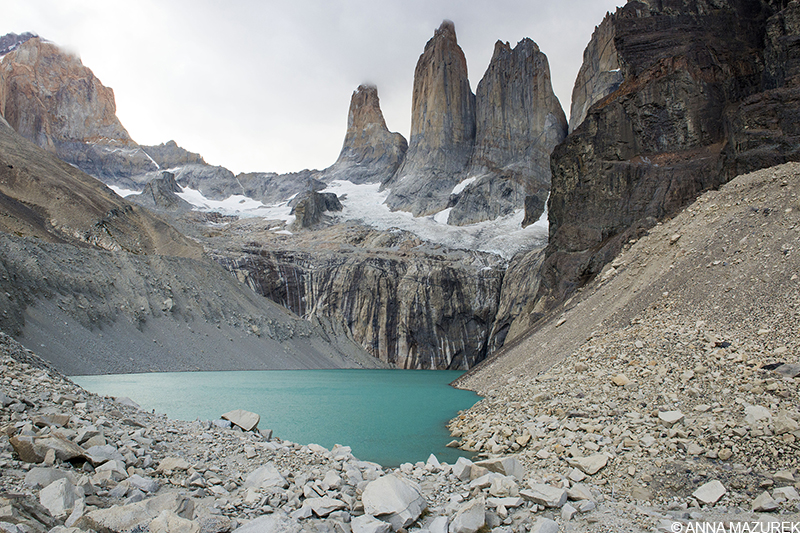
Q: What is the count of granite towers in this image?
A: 3